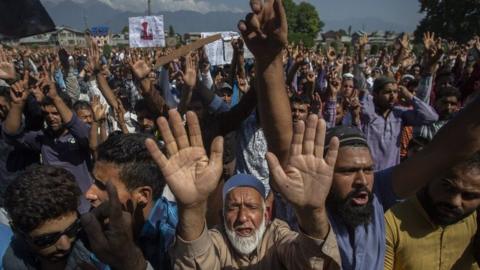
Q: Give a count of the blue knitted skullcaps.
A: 1